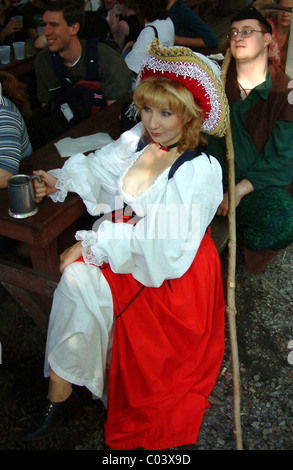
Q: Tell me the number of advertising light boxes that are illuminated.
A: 0